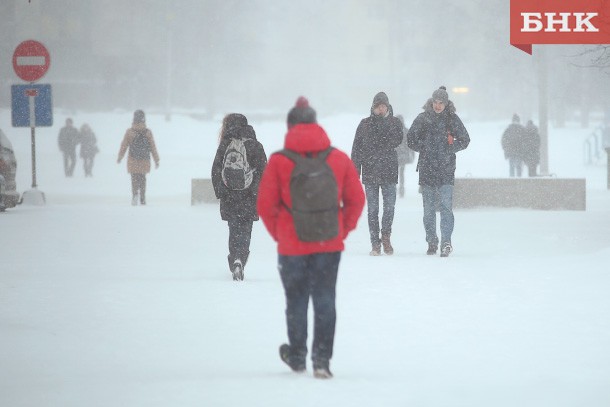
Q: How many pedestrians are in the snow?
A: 10